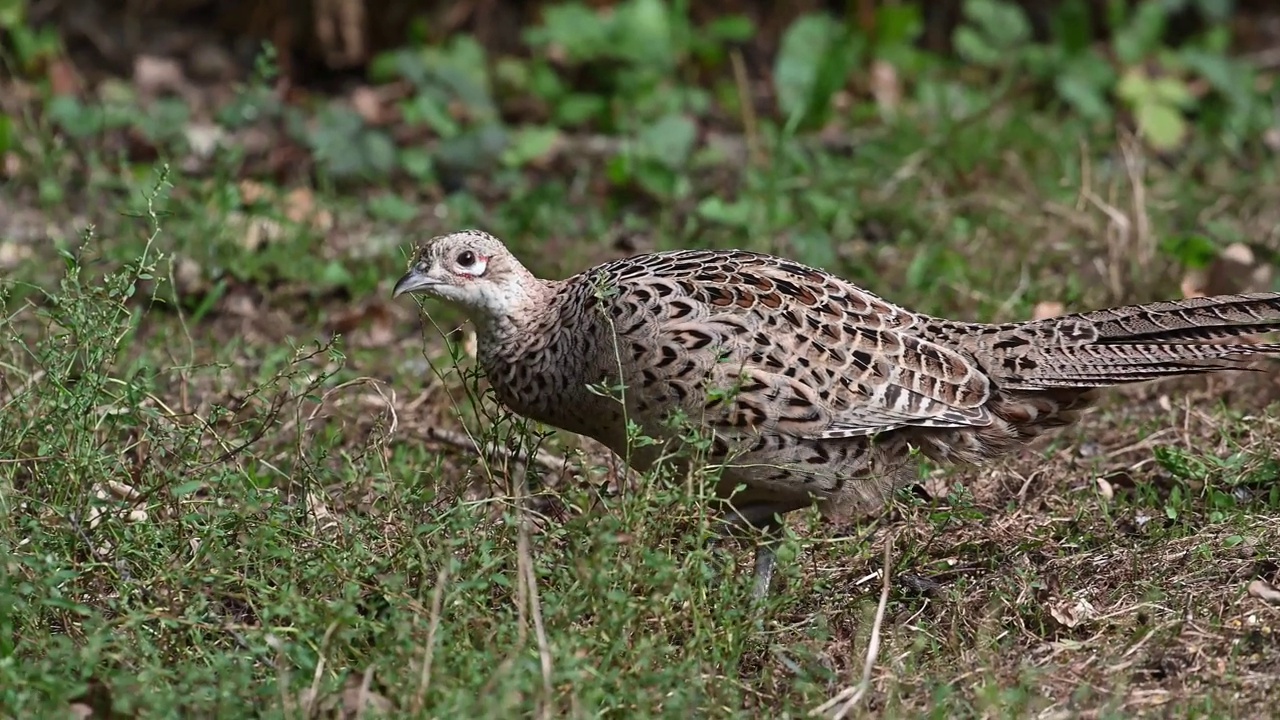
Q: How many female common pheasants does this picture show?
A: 1